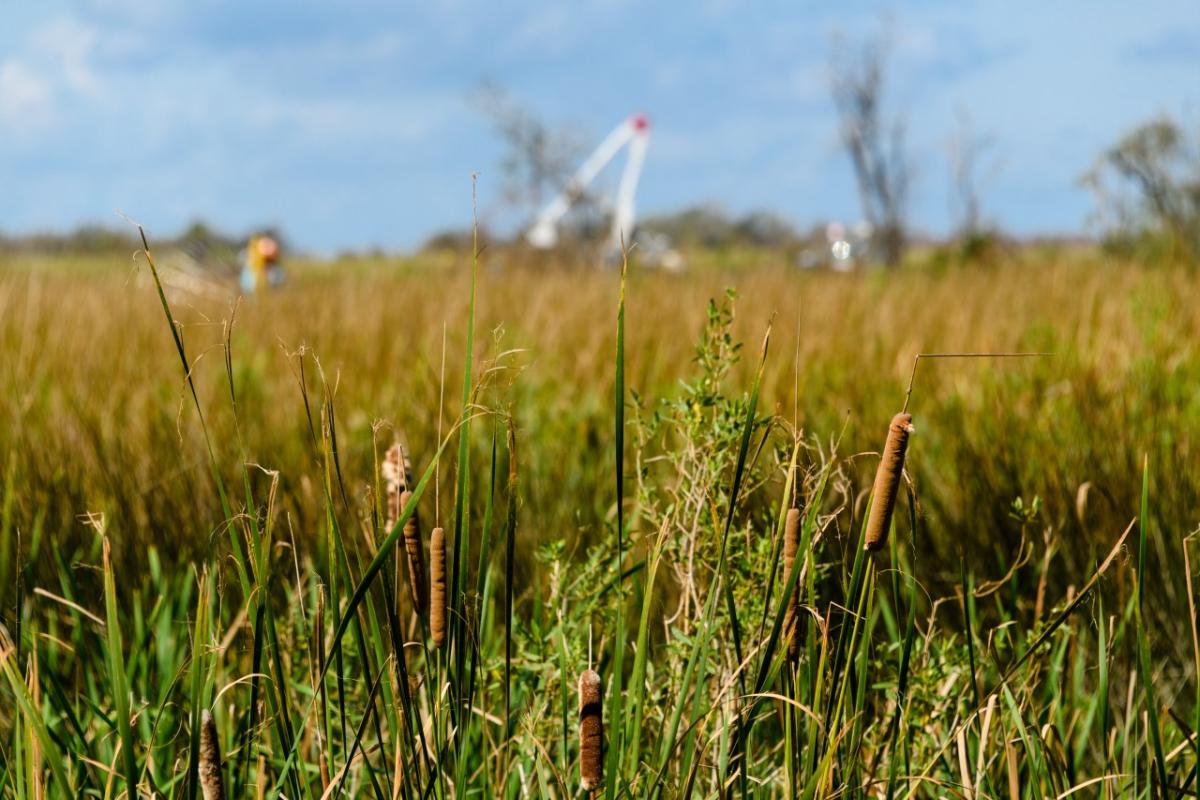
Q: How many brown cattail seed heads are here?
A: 7